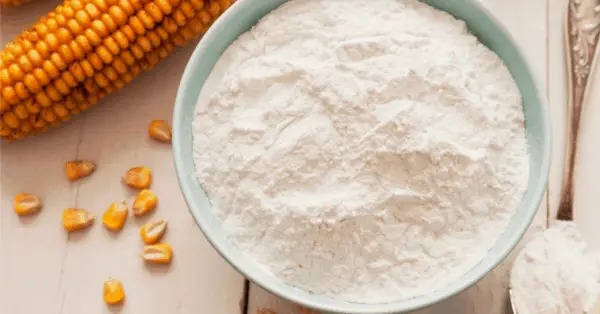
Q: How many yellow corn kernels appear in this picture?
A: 10